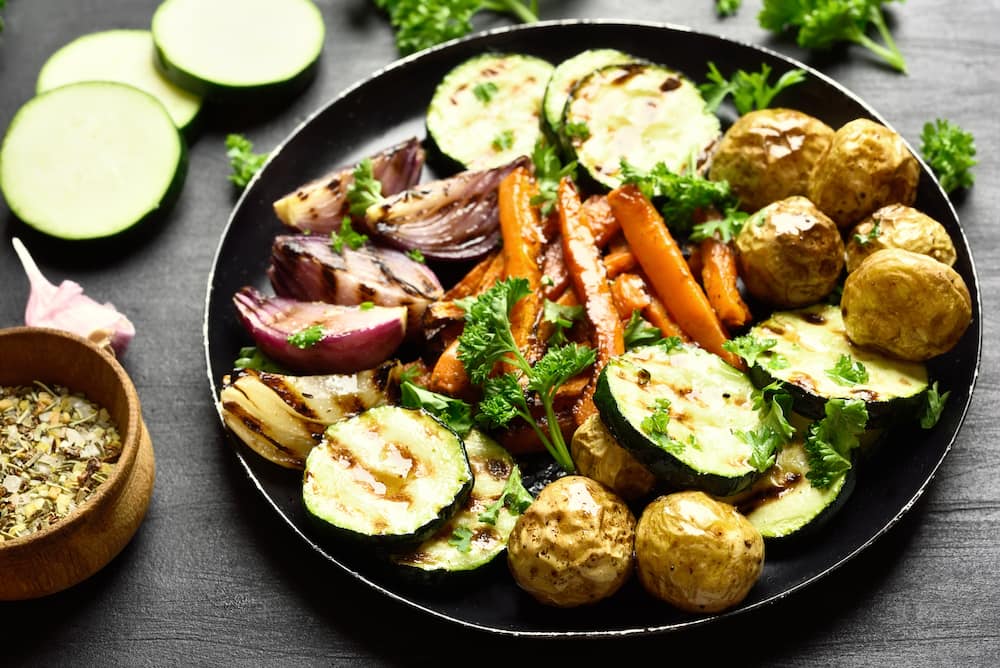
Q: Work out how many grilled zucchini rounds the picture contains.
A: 8